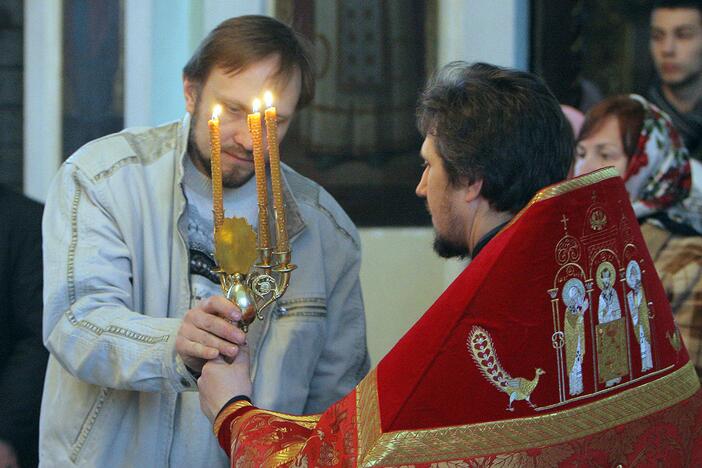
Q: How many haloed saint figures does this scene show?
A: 3